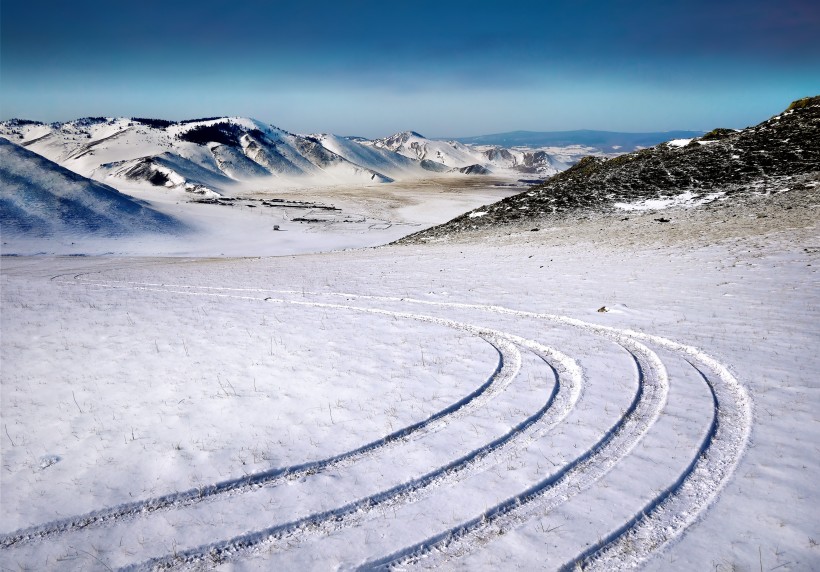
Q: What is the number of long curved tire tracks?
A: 4